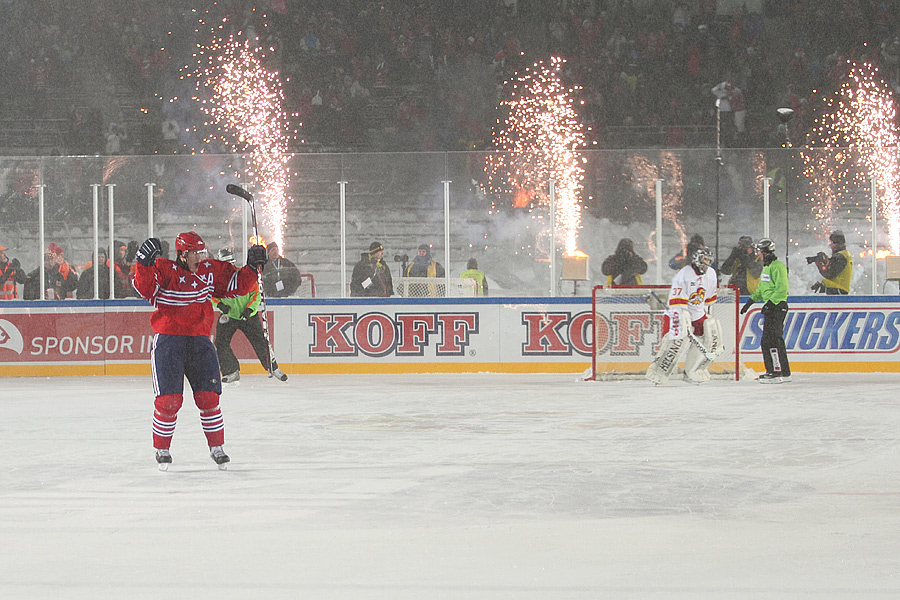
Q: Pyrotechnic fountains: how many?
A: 3